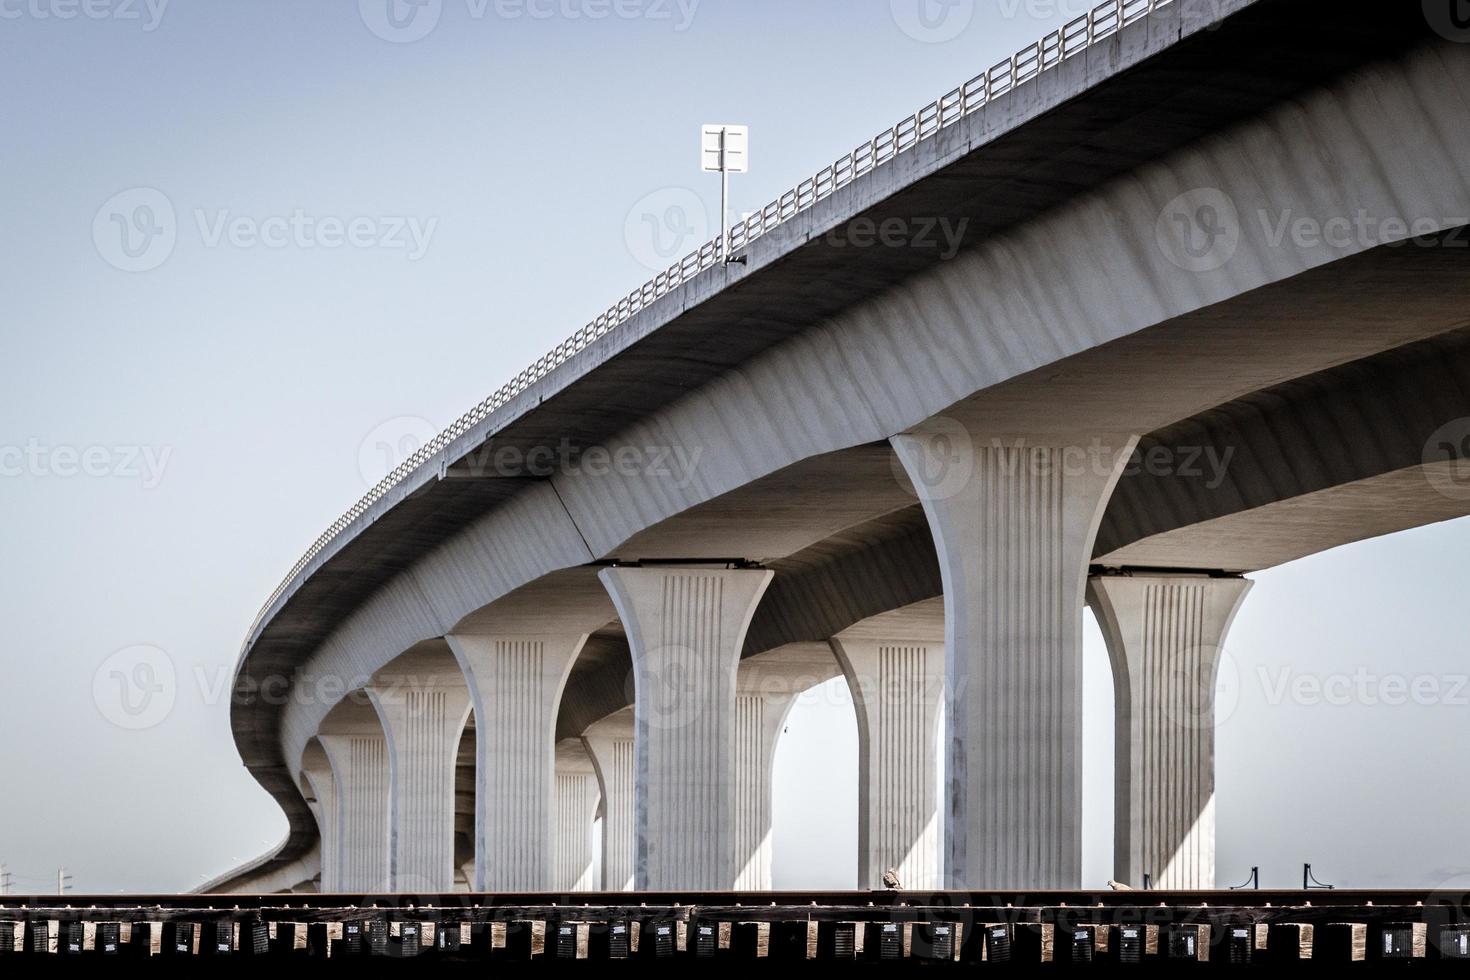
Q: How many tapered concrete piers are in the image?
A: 11